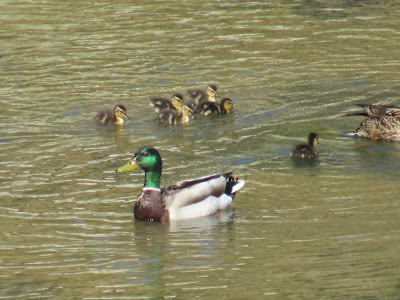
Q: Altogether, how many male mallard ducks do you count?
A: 1